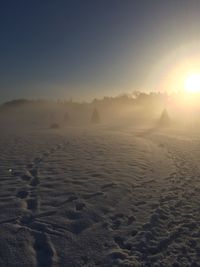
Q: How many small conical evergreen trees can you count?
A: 3